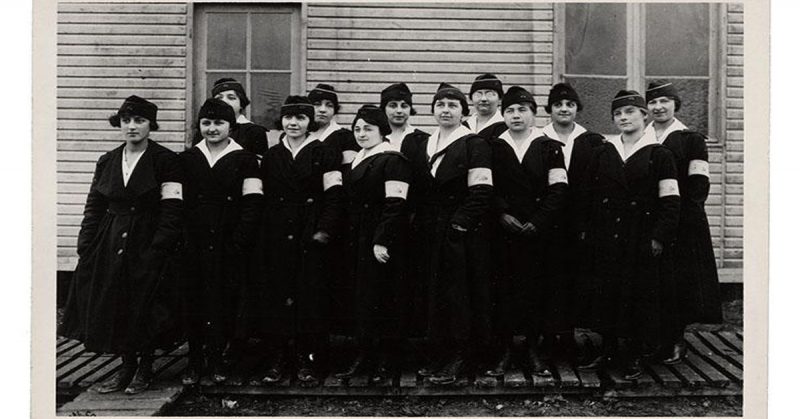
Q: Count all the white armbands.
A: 9